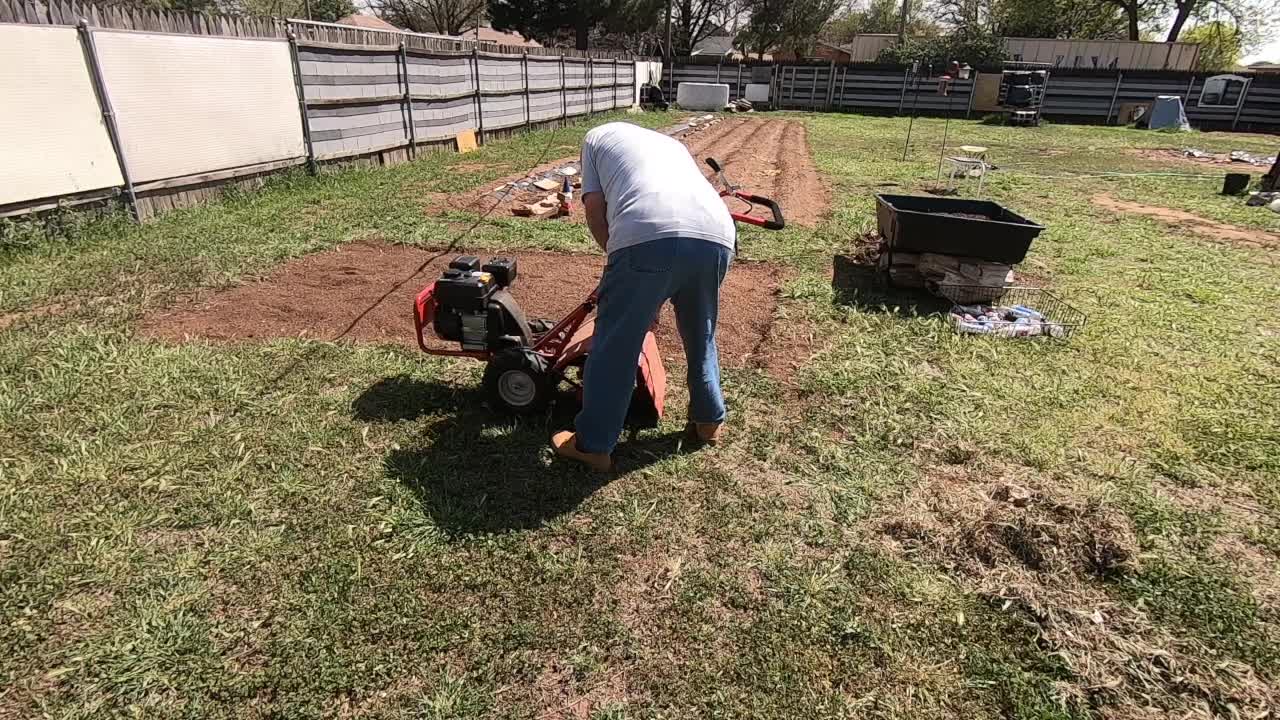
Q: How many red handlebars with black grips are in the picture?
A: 1